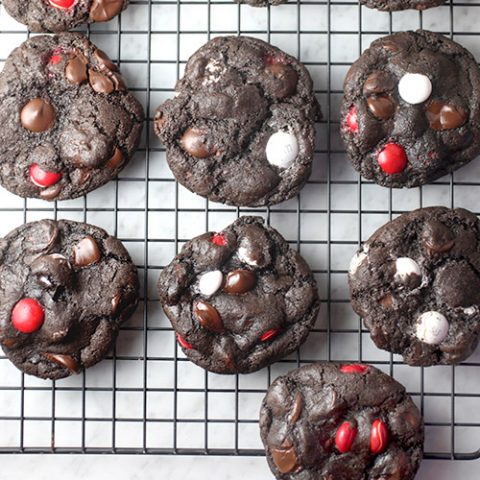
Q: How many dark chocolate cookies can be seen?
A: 10